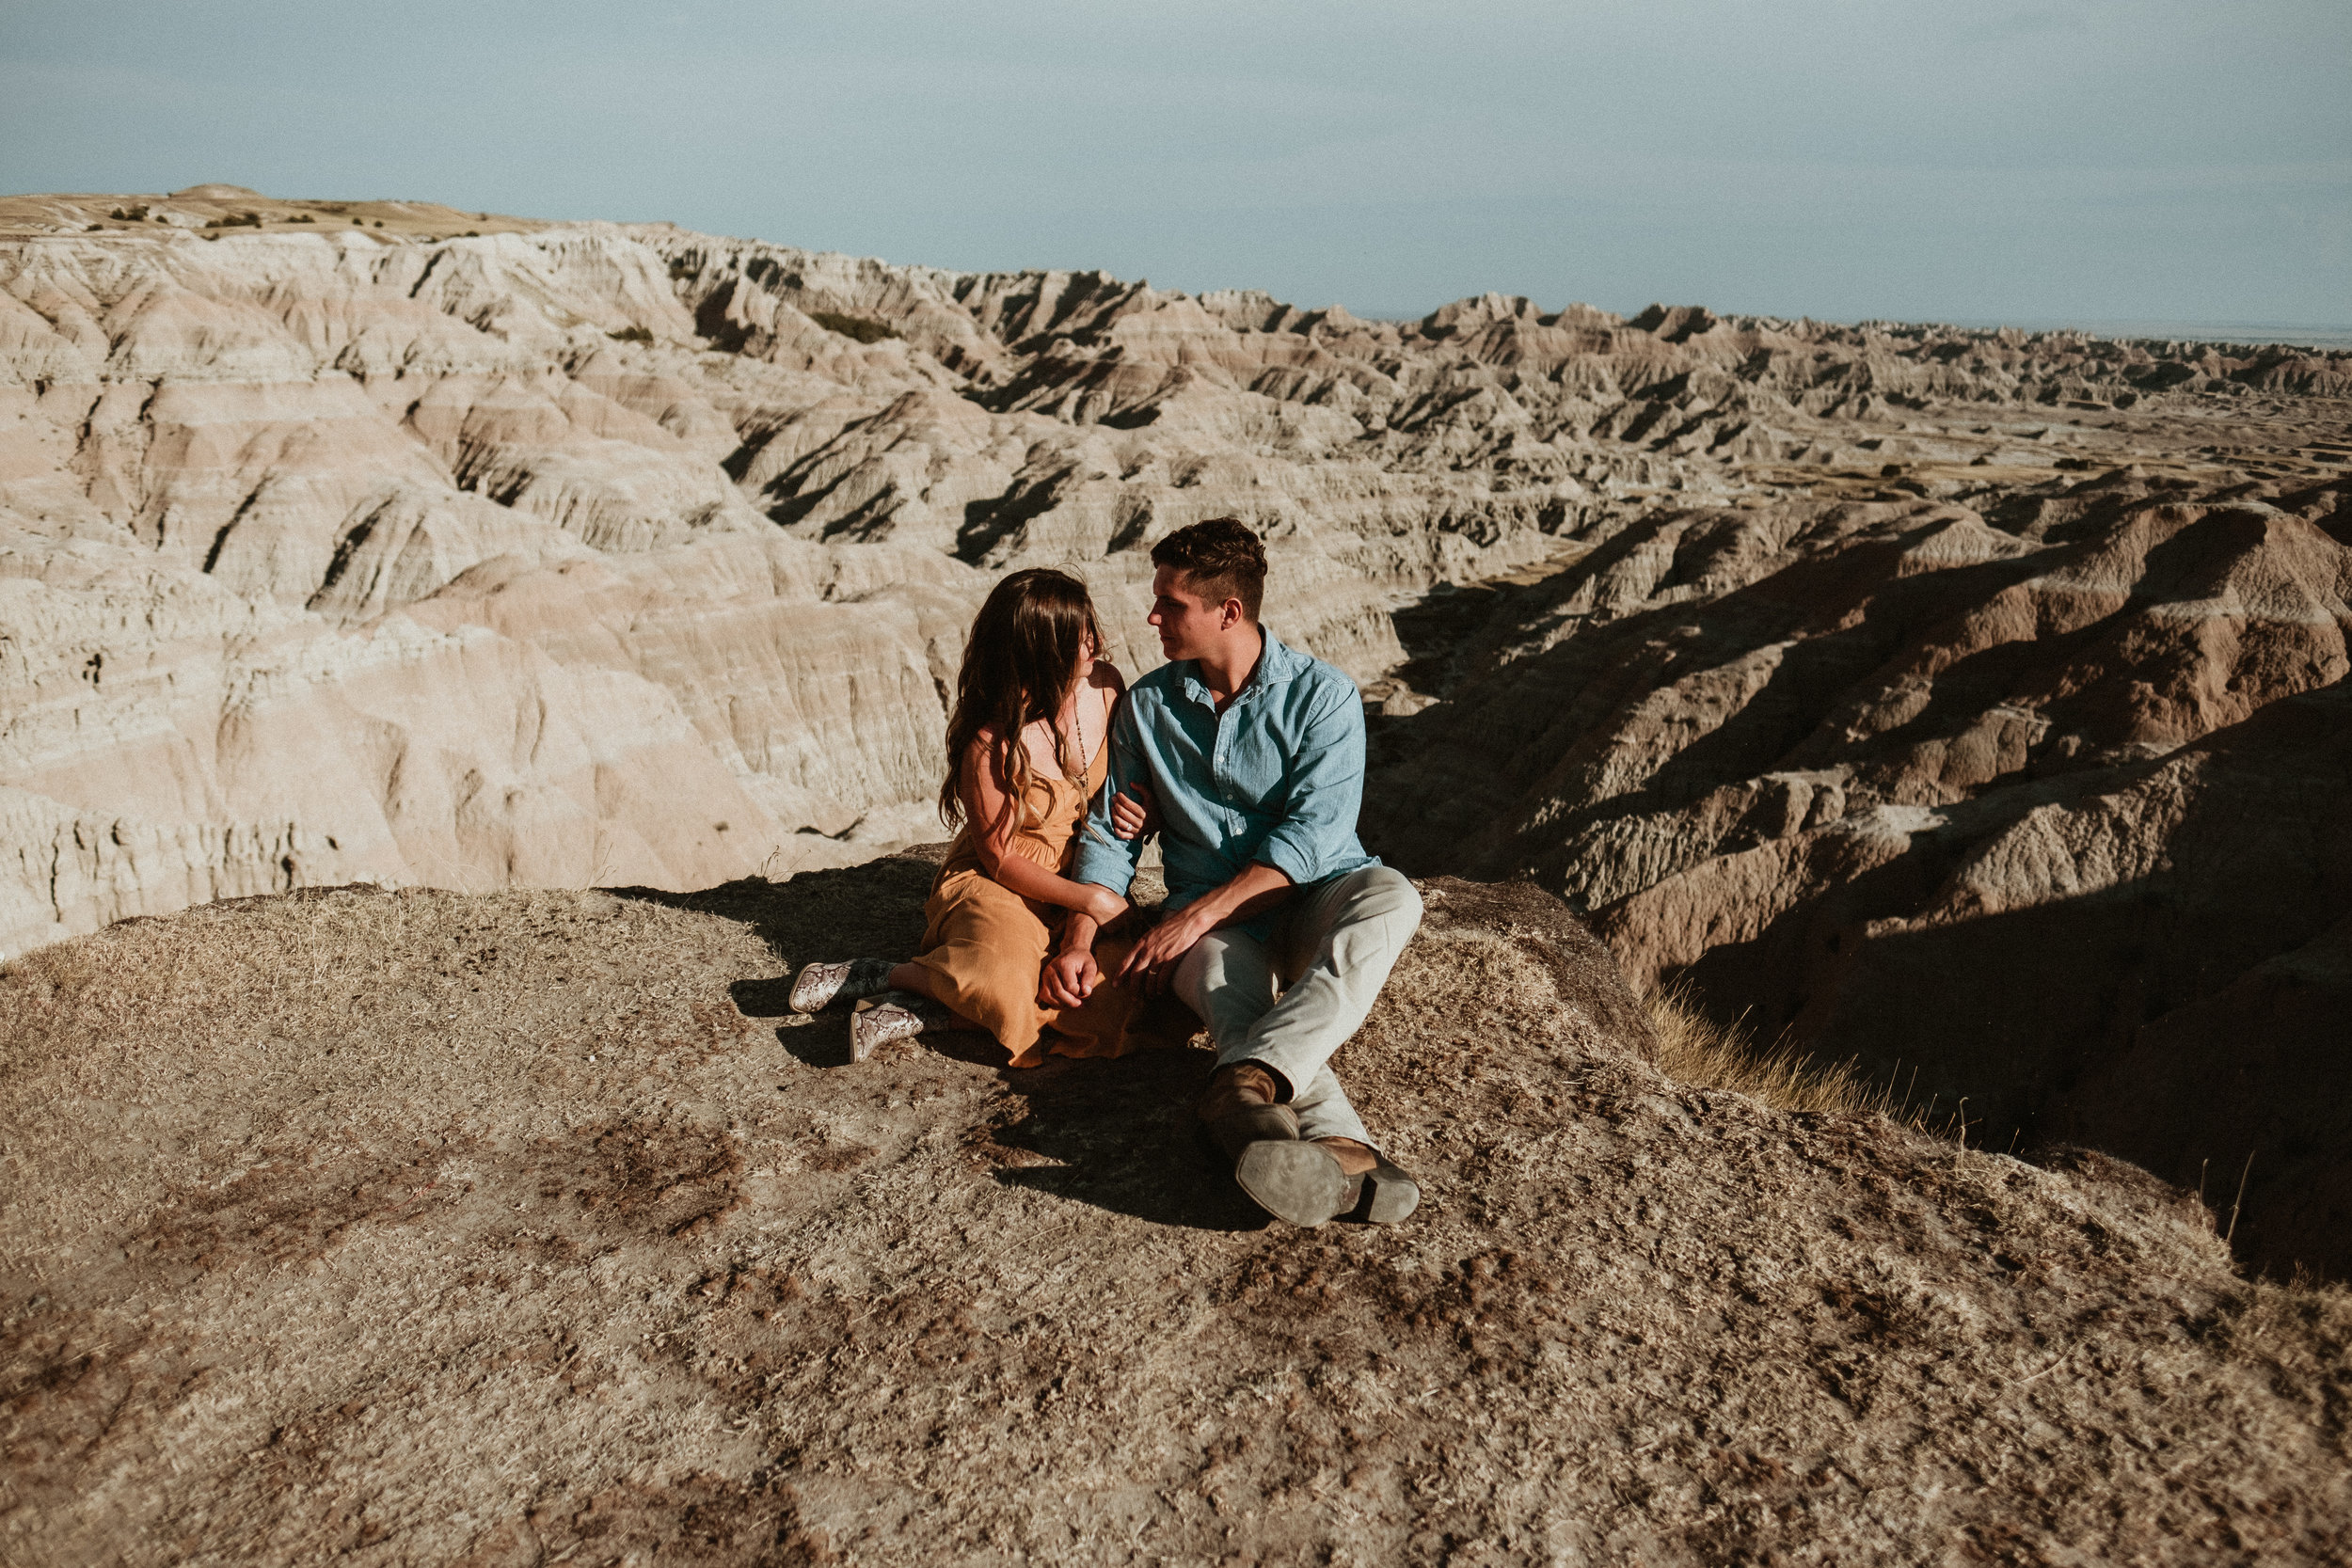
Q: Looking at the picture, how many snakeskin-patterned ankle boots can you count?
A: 2